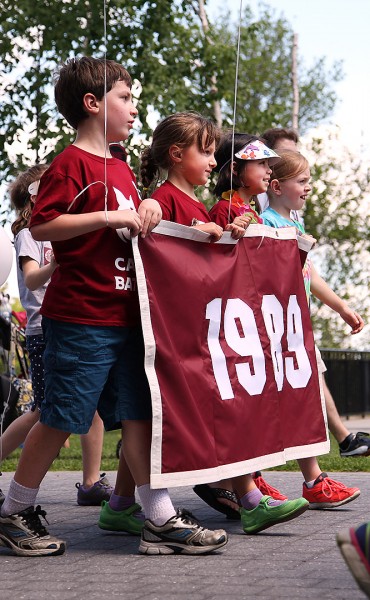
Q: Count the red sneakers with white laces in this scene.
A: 0